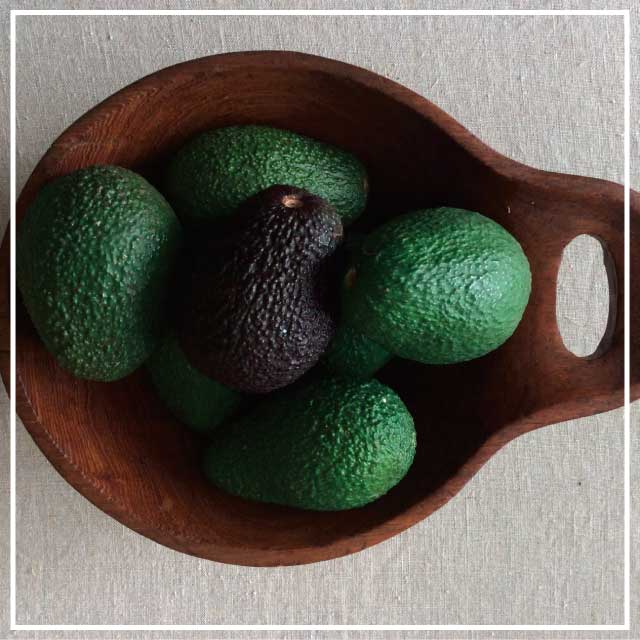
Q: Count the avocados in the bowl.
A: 7